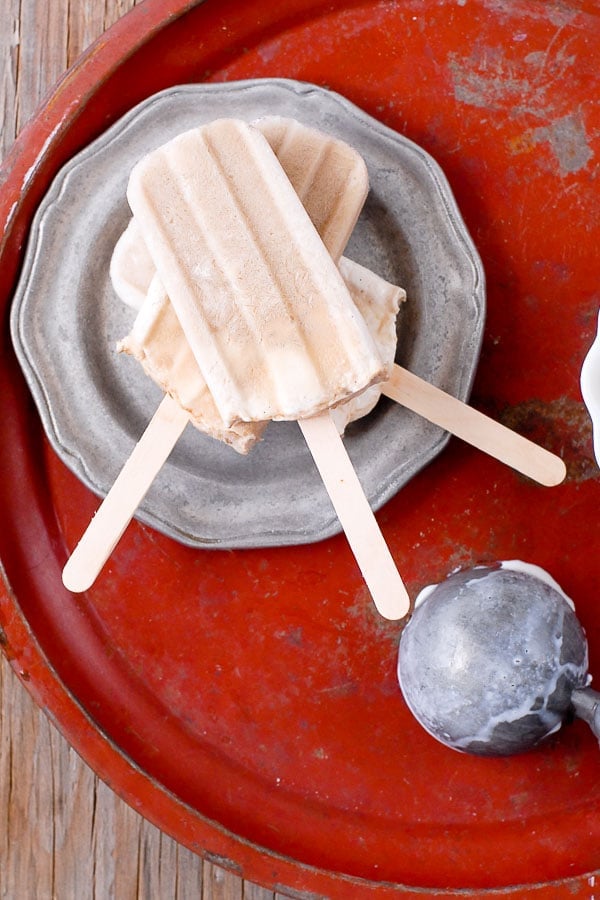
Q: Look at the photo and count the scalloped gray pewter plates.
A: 1